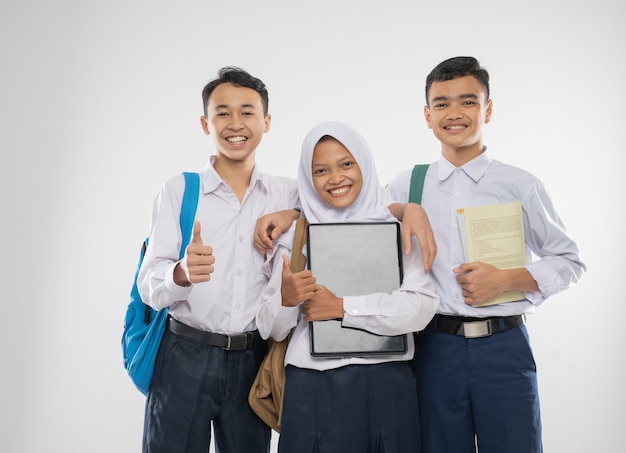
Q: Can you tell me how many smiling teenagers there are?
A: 3